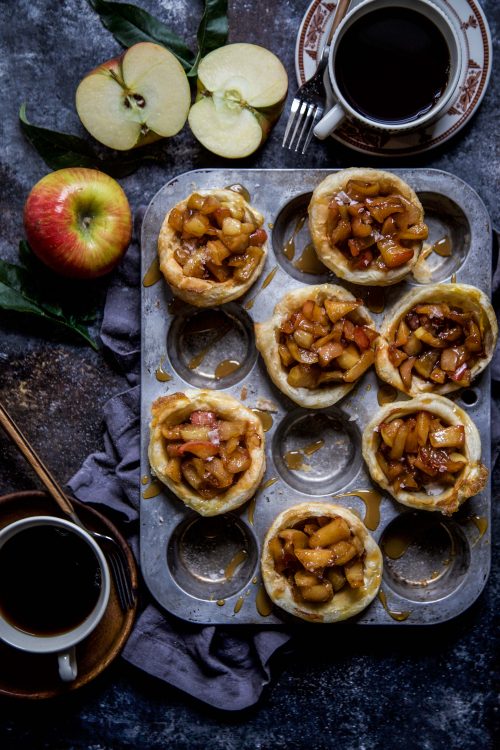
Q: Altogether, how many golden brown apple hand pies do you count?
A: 7